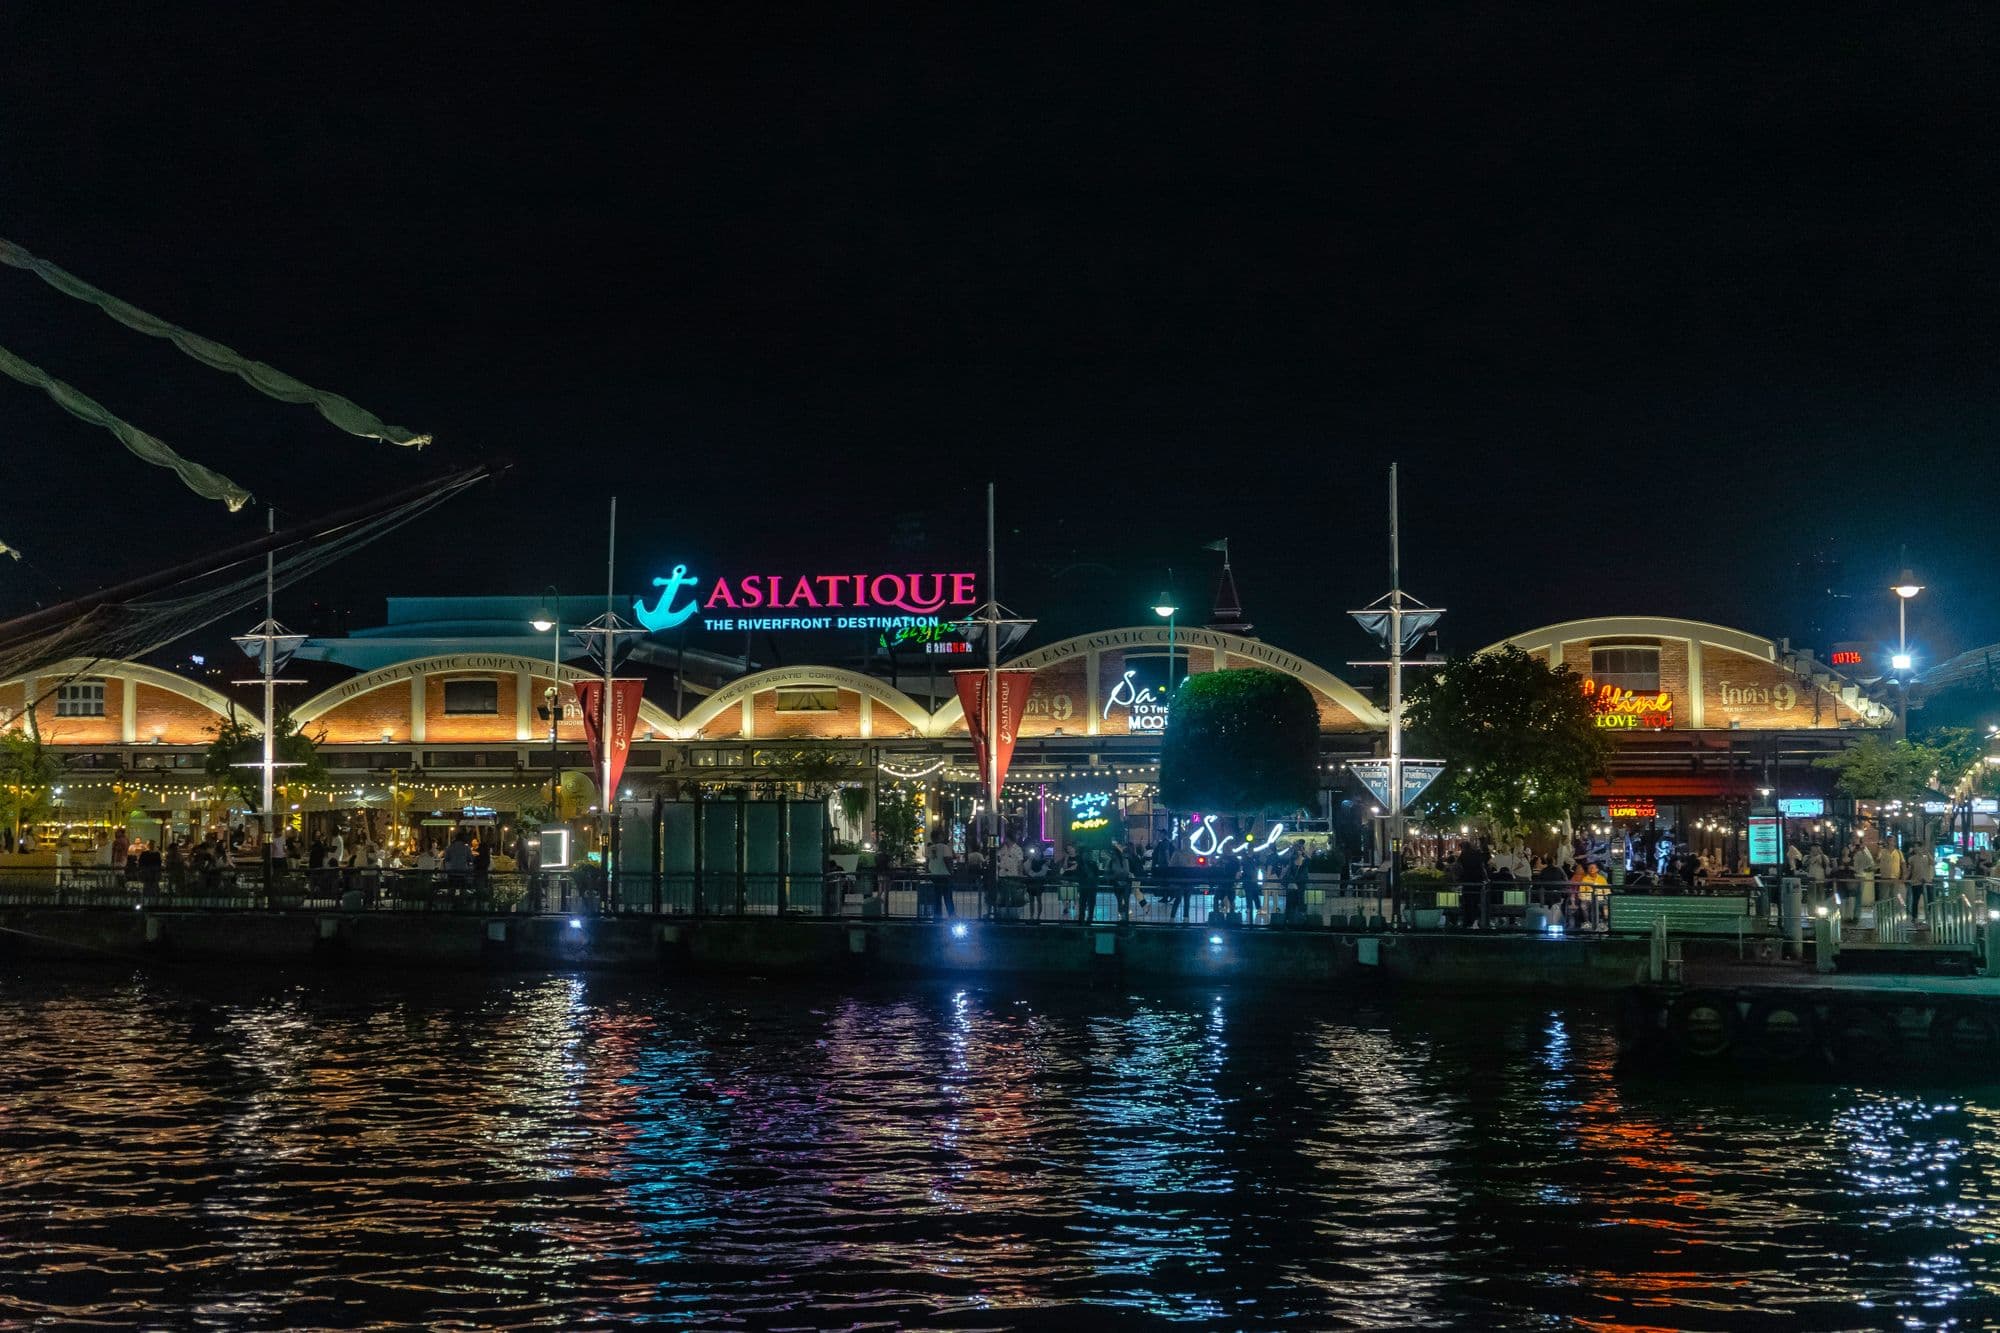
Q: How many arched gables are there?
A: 5